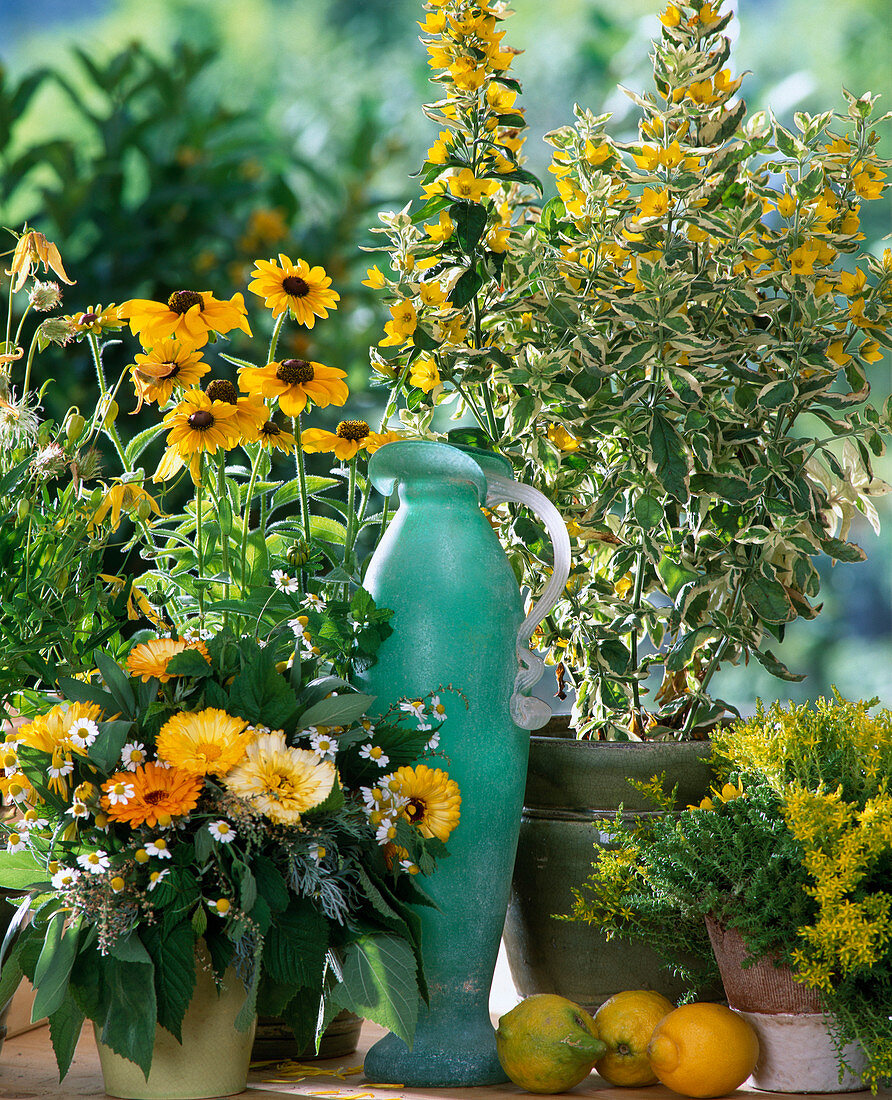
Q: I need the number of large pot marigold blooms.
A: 6